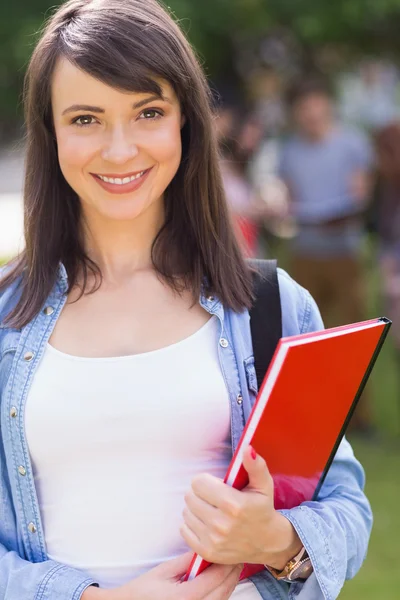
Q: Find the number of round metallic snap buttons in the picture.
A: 8